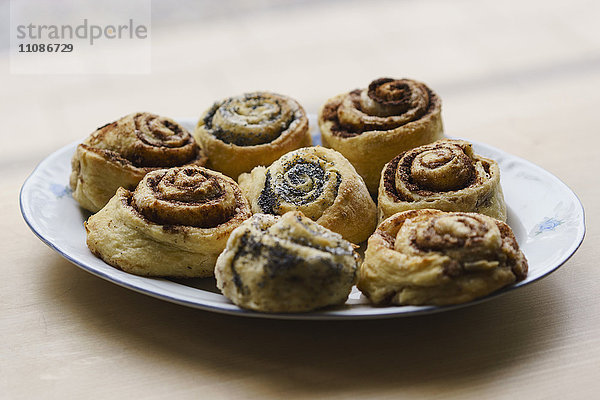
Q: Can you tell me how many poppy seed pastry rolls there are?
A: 3